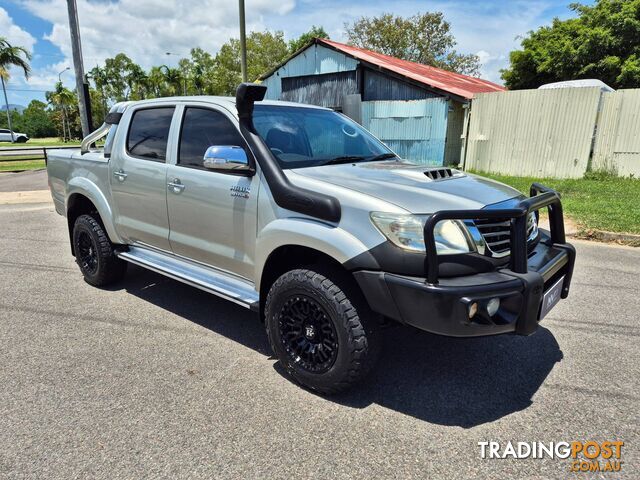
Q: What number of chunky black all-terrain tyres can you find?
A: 2